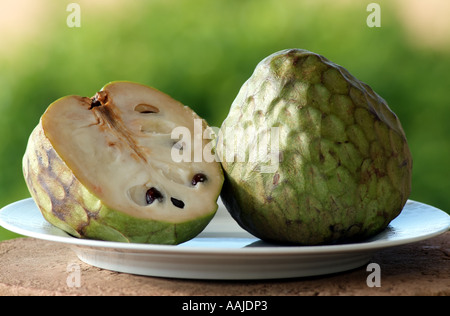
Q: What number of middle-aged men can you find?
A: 0